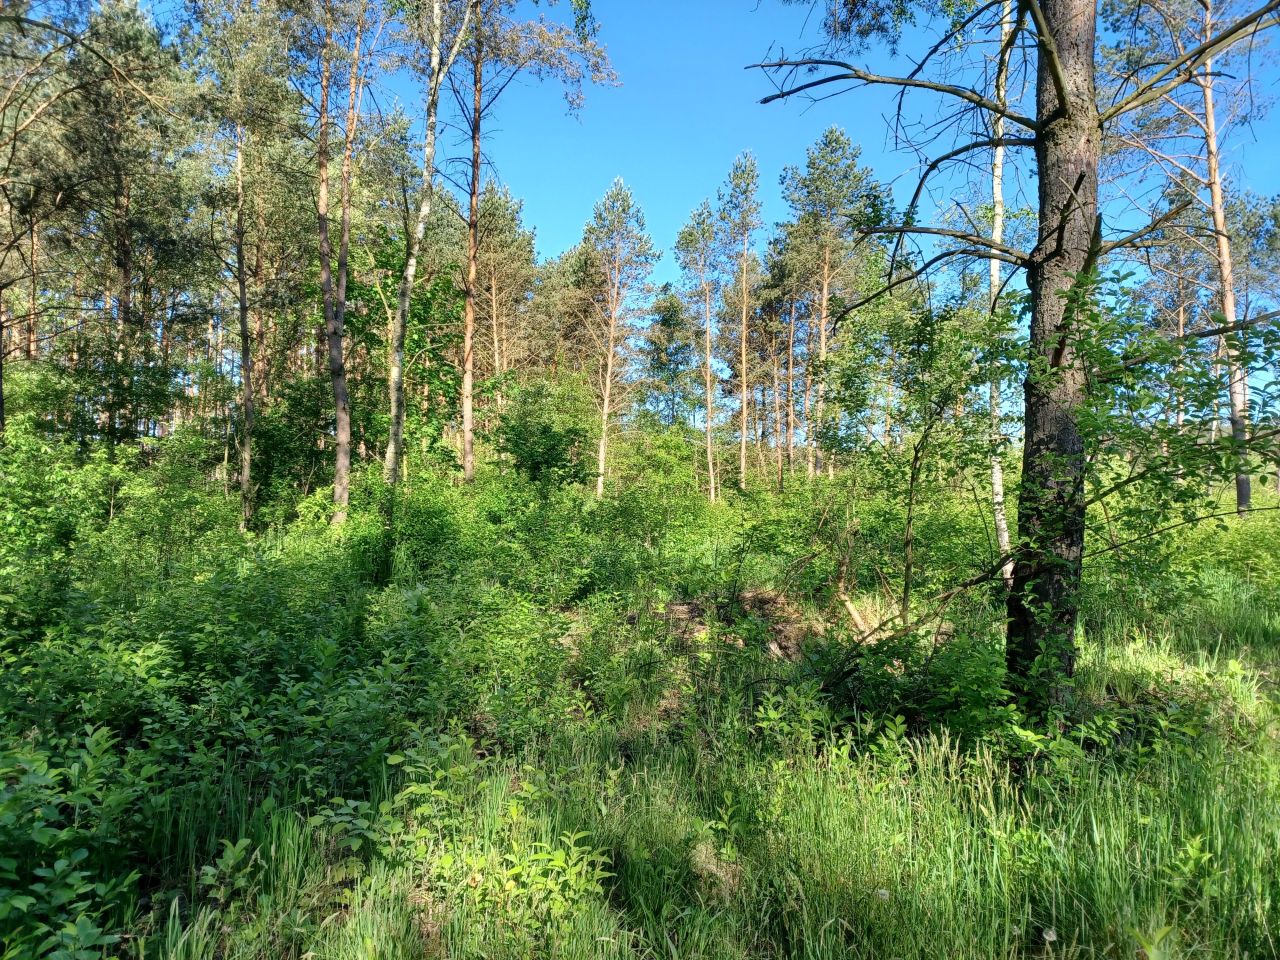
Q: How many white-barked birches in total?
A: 2